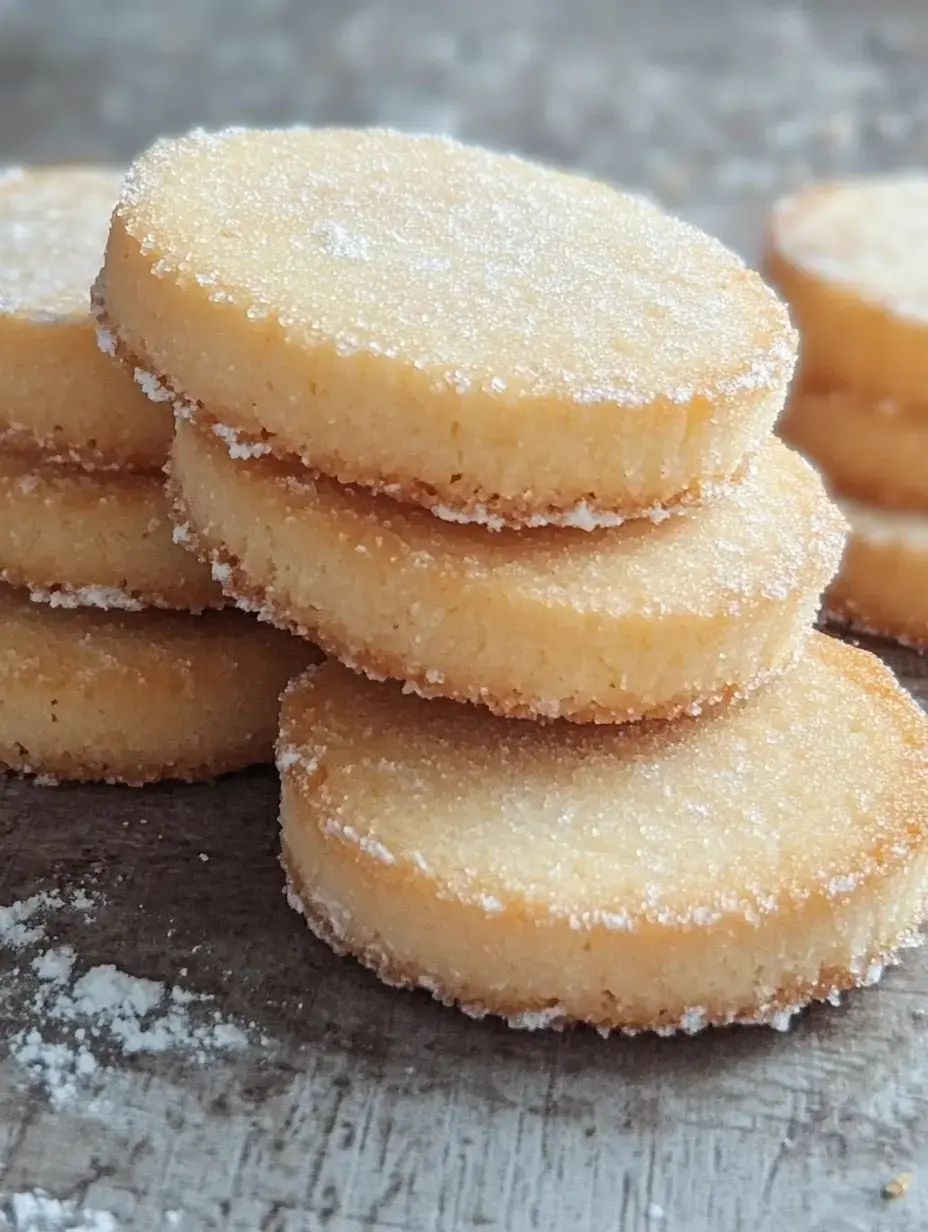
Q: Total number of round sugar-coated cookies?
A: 9